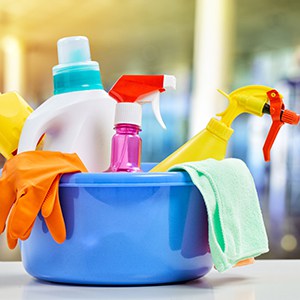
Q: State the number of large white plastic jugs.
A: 1